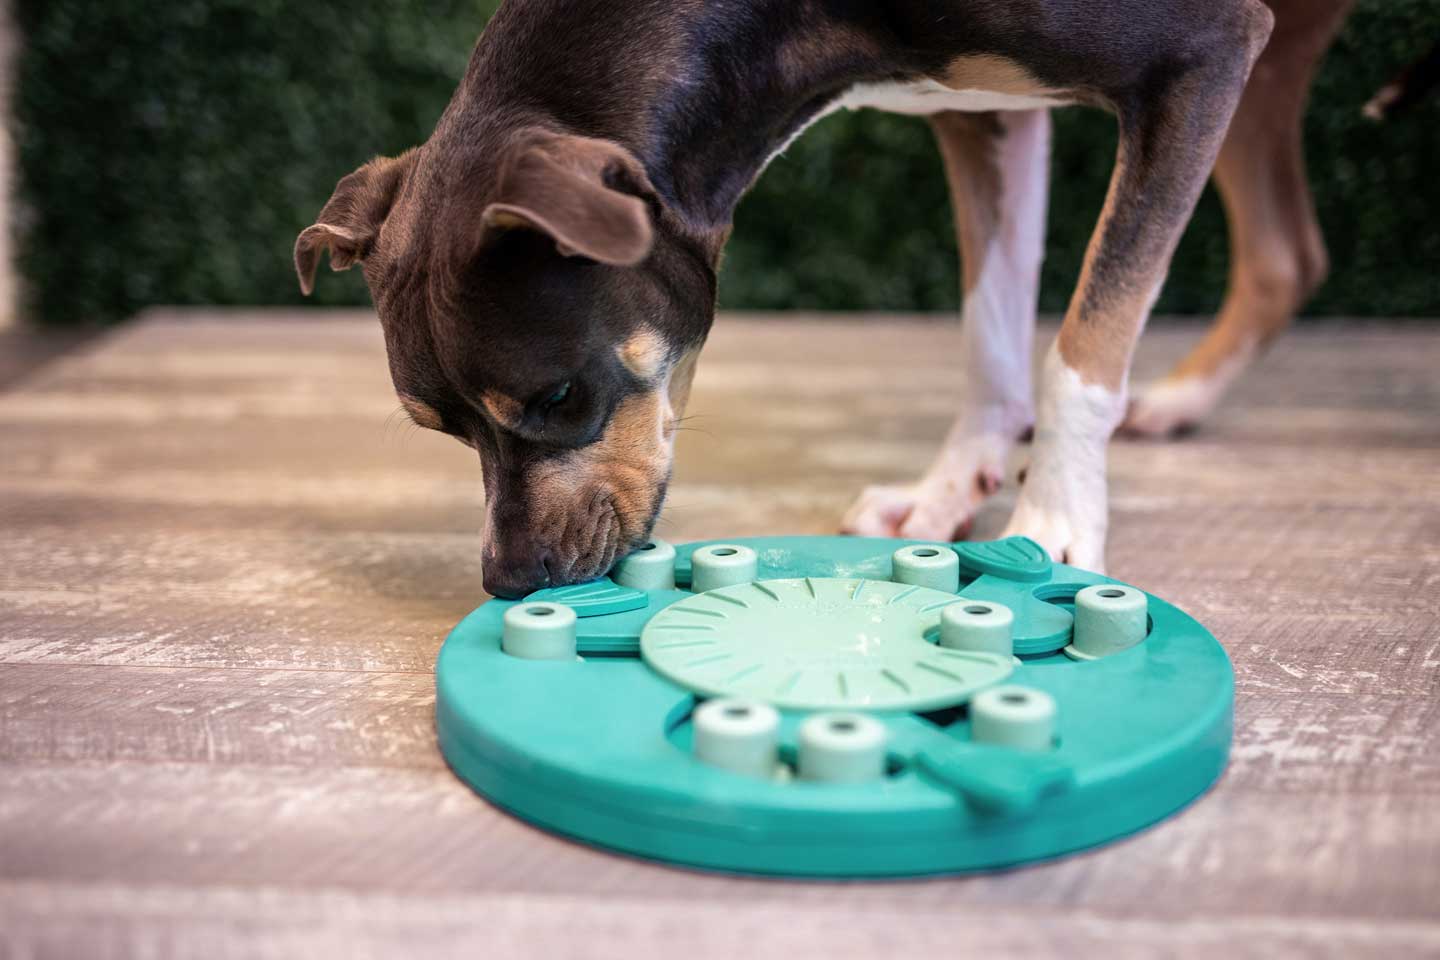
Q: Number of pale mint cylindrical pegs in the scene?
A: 9